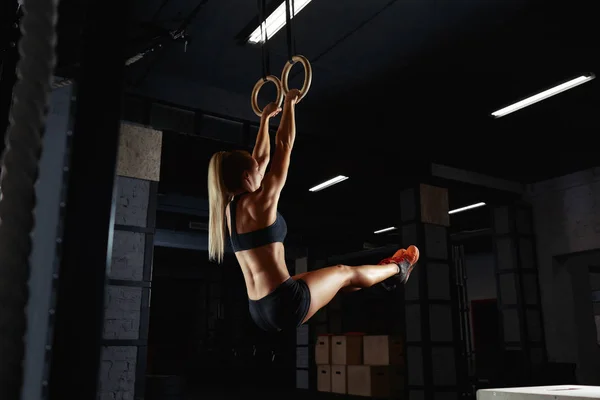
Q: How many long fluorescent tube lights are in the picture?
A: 5